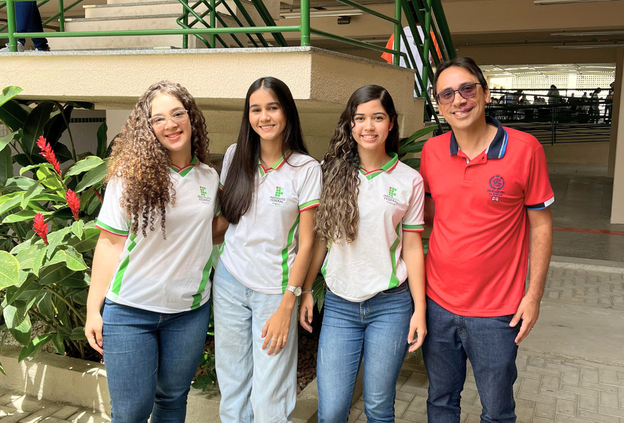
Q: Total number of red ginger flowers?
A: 3